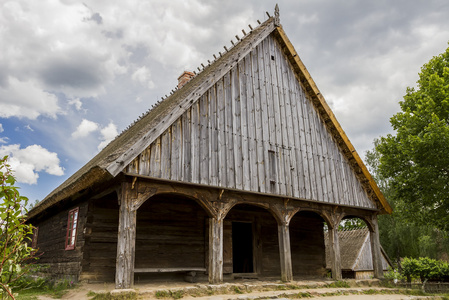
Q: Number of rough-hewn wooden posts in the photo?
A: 5